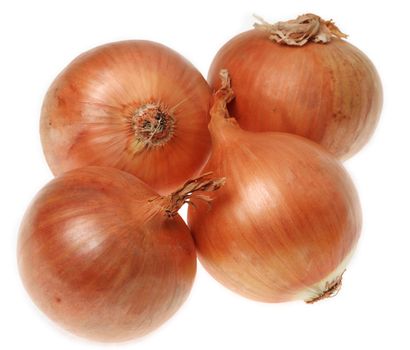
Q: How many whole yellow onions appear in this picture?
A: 4